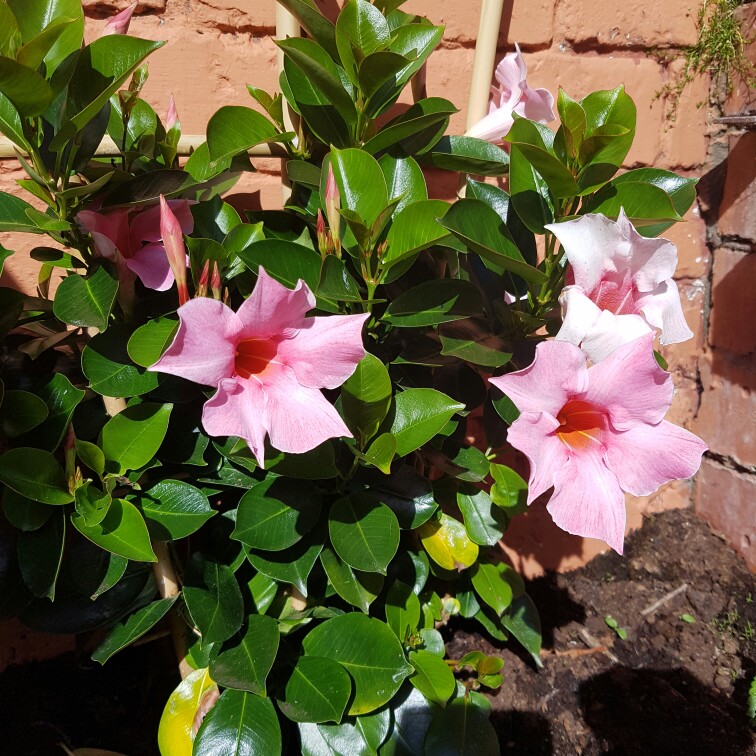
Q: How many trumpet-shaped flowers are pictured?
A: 5